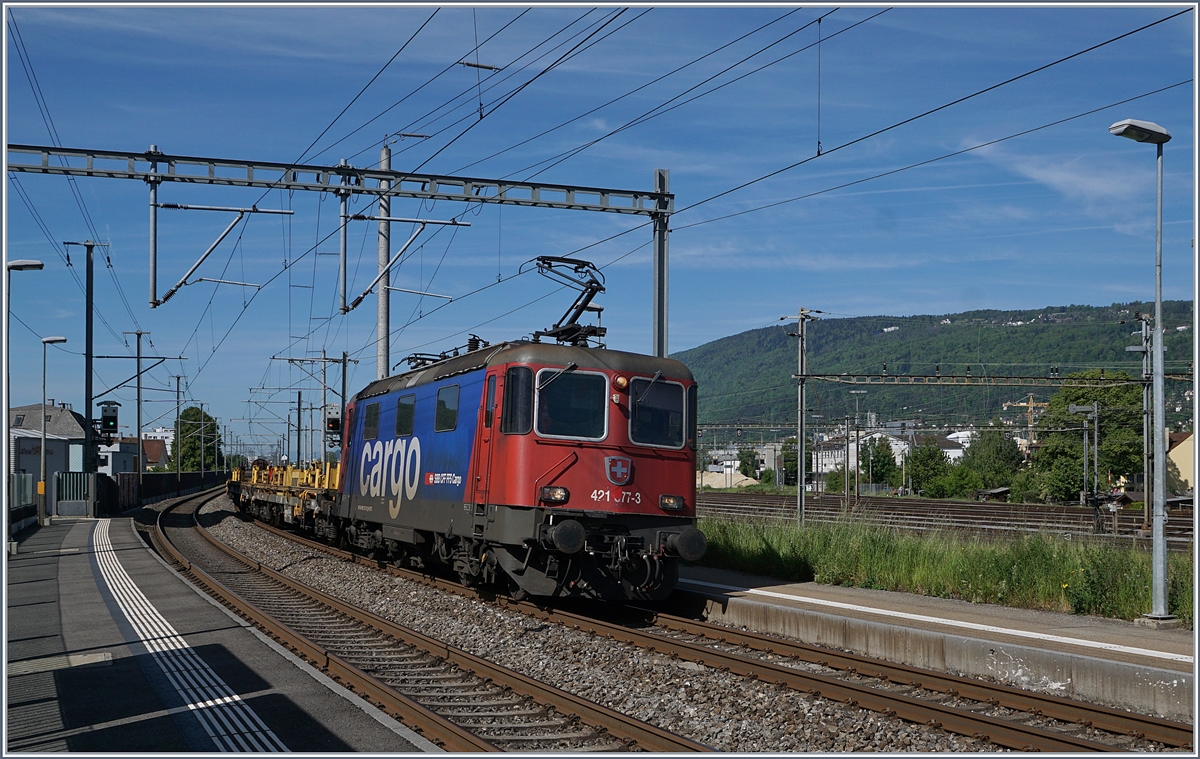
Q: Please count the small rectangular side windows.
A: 3